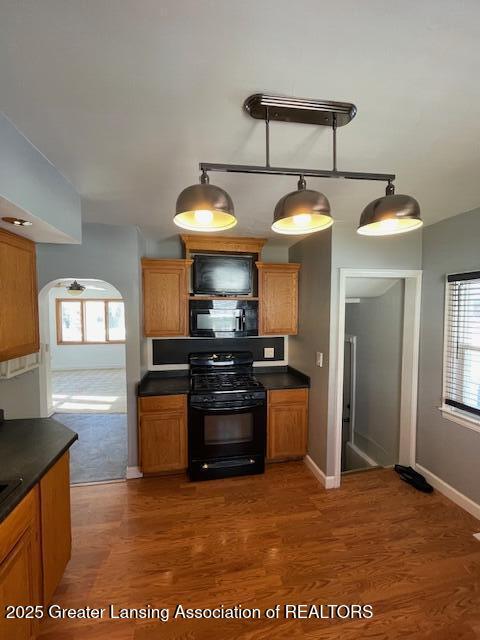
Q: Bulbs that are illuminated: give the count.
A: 3